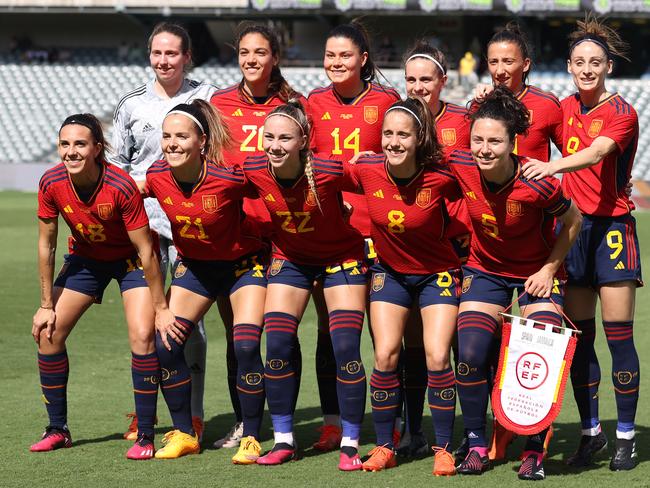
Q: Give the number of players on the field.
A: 11